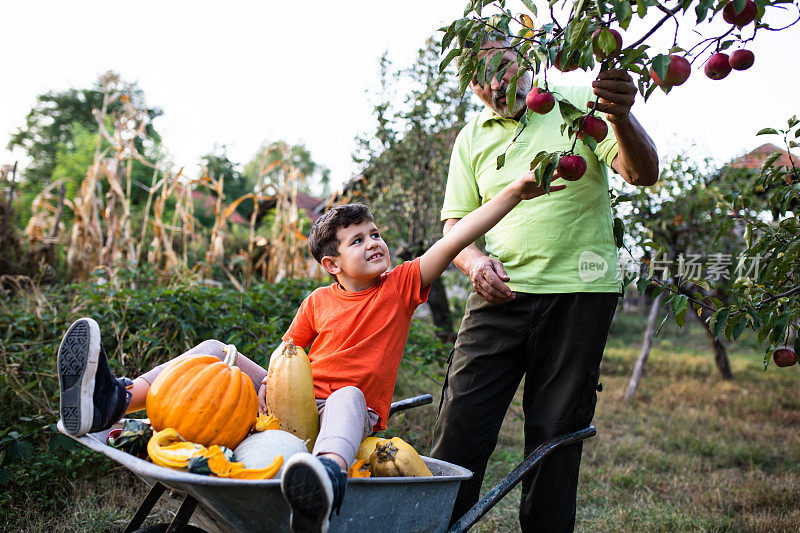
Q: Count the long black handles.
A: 2